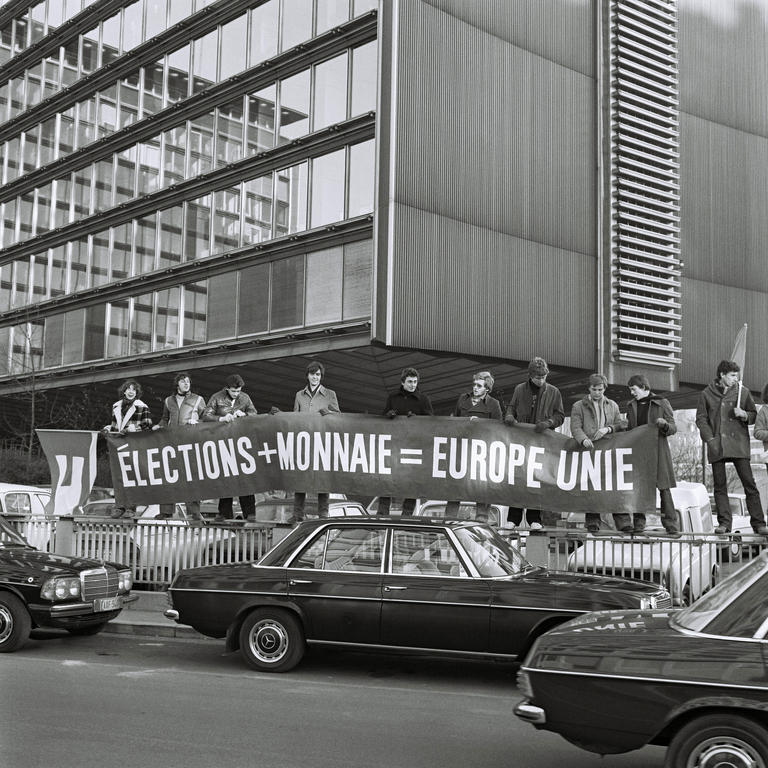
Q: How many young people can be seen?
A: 11